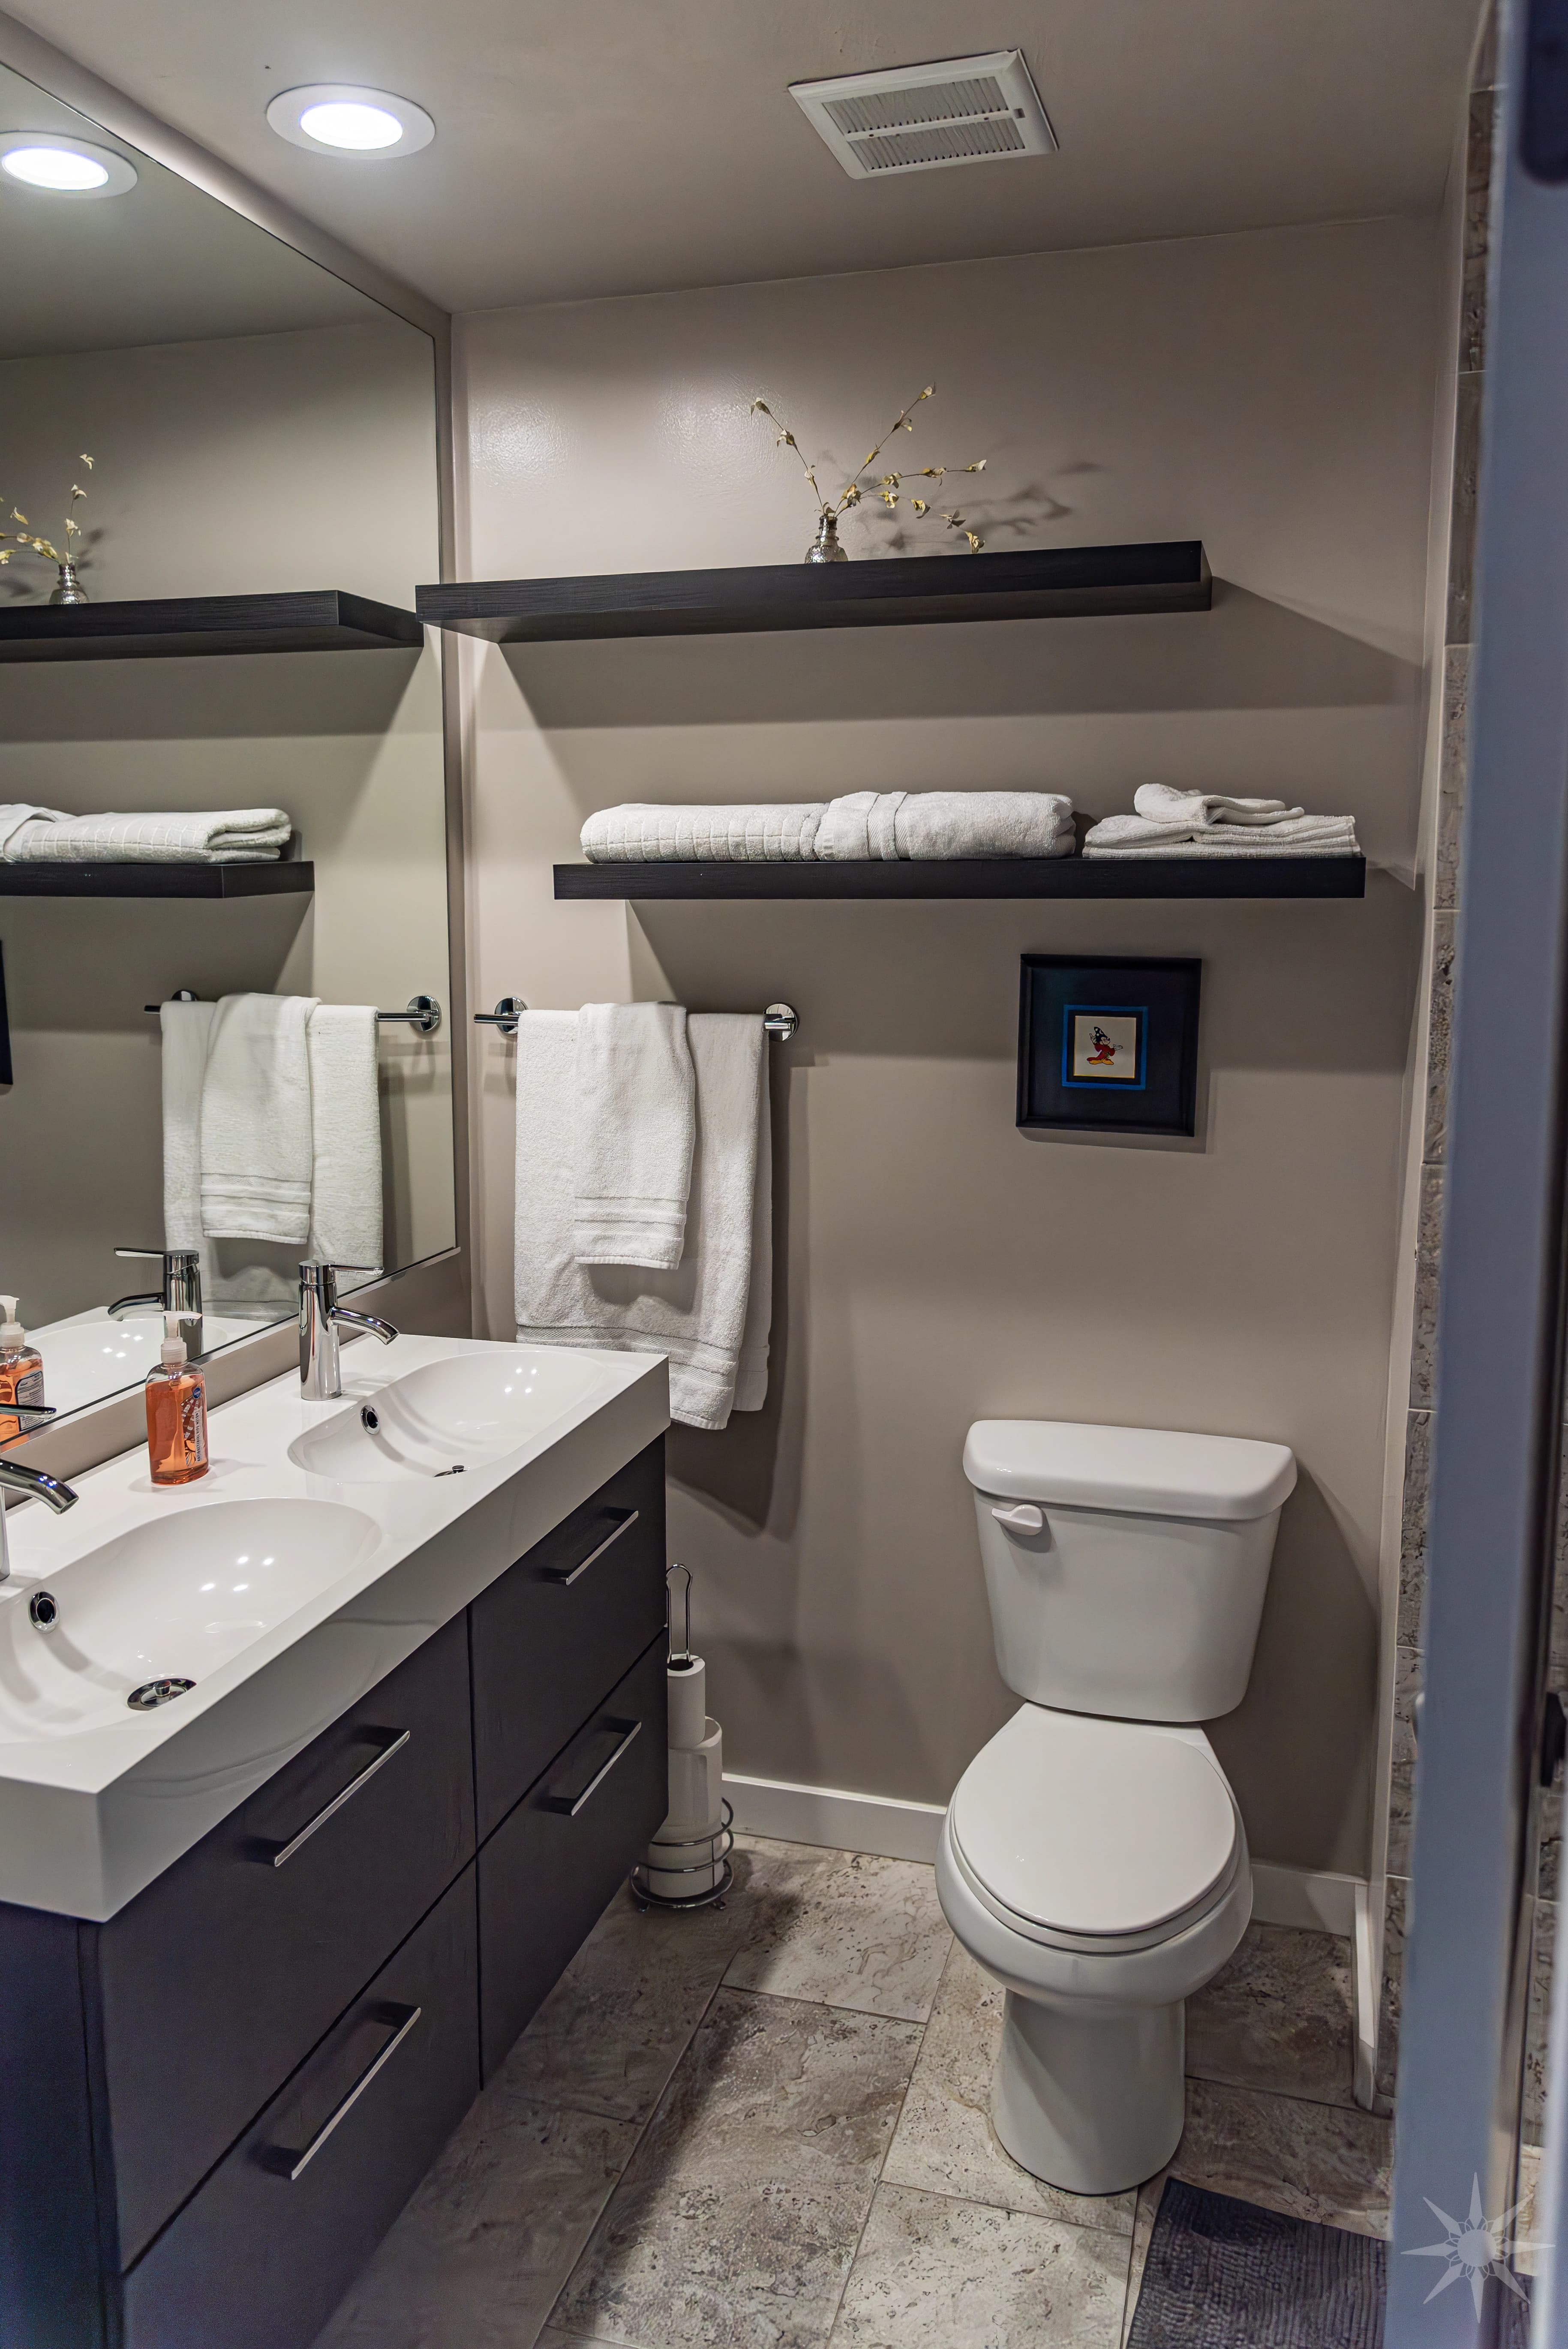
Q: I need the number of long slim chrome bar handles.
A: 4